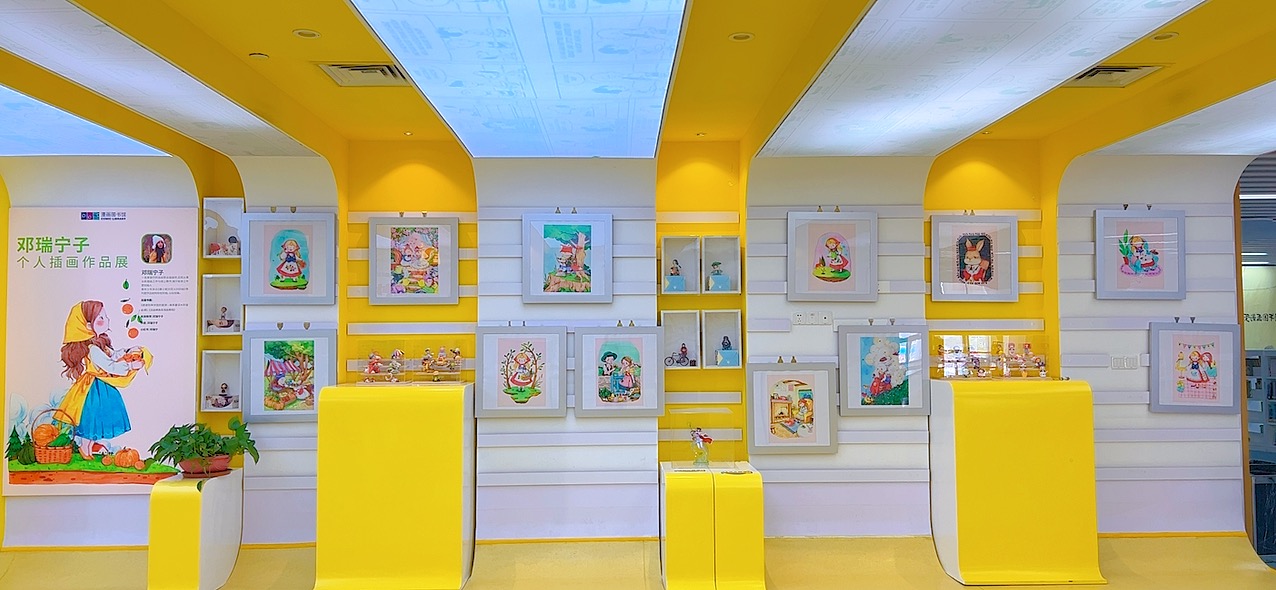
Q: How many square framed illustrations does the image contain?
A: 12